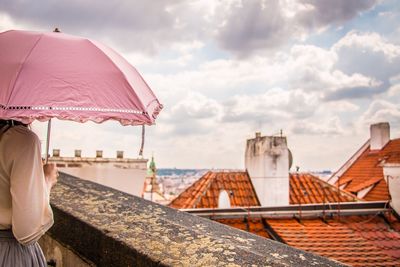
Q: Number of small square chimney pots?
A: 4